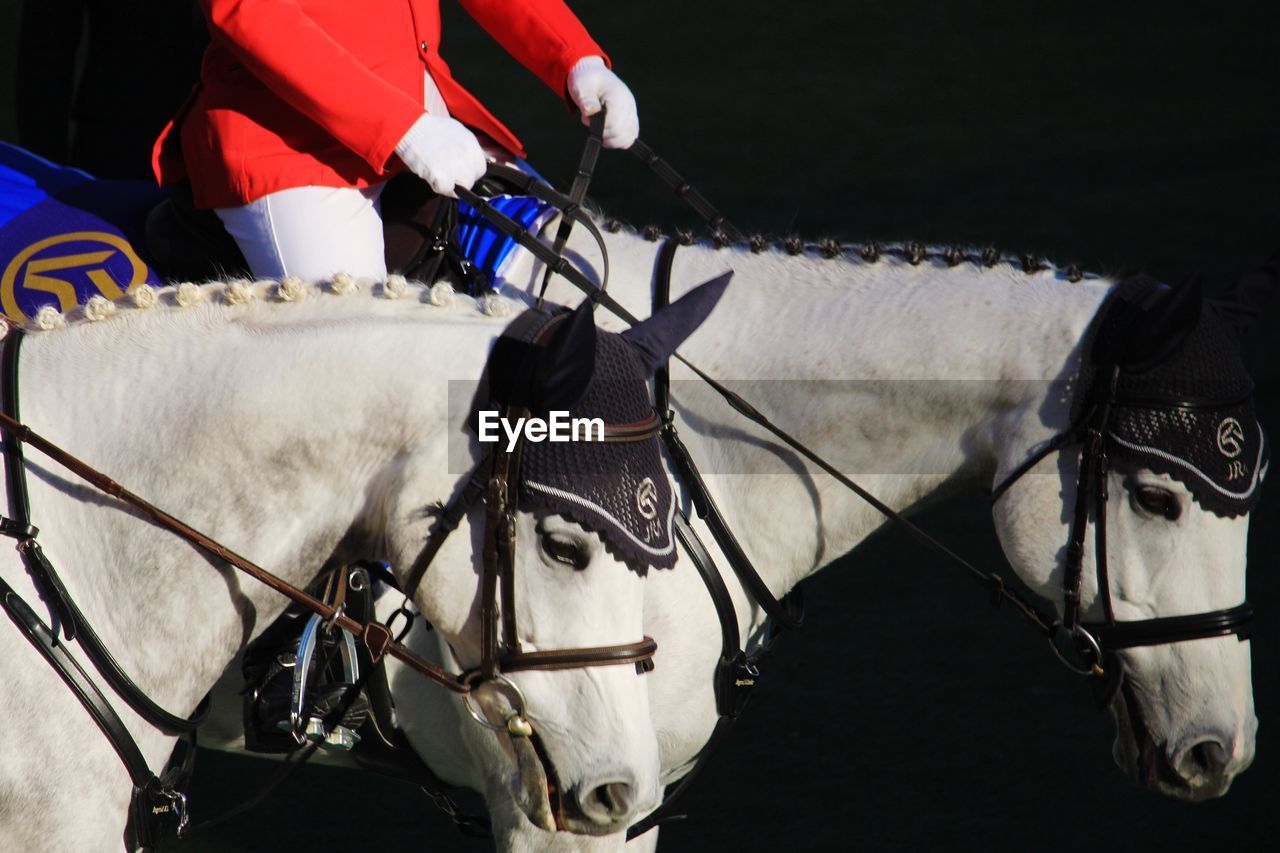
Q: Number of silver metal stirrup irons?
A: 1